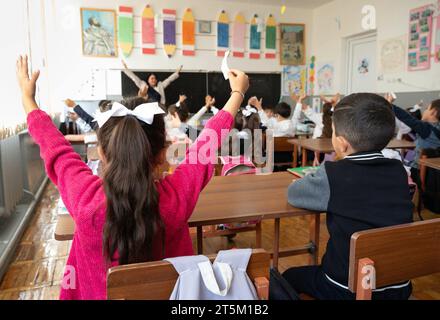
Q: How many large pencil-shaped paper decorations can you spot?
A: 8